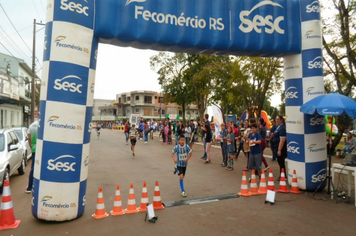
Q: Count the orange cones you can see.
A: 12